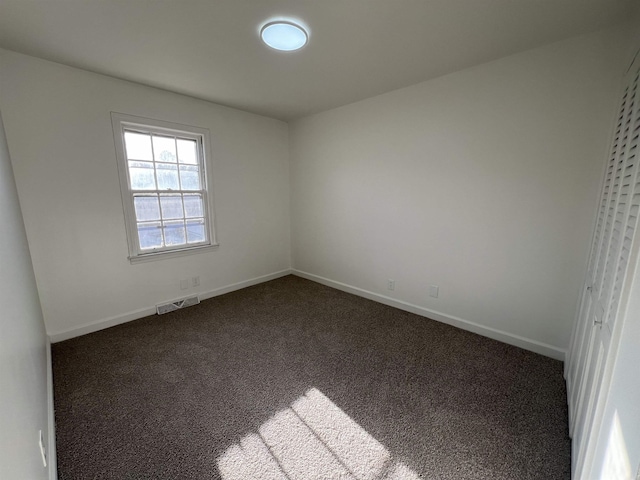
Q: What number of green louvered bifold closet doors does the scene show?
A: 0